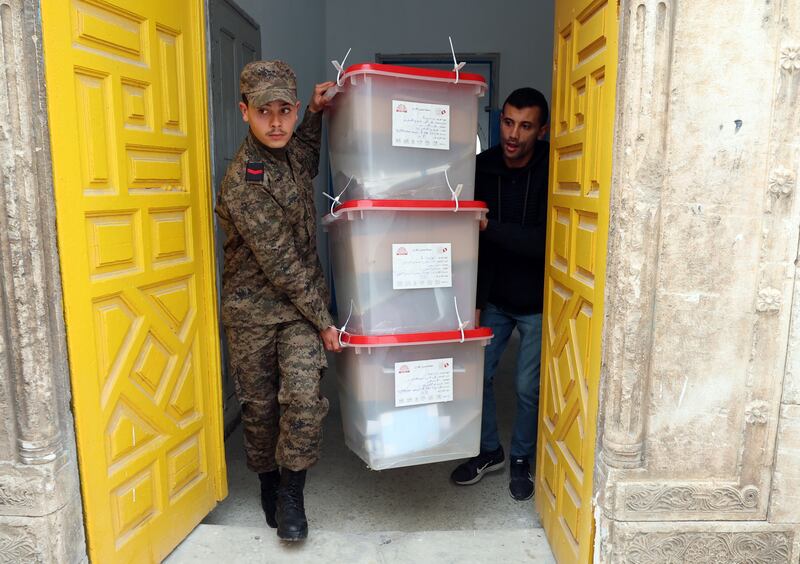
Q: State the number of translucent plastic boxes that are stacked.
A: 3